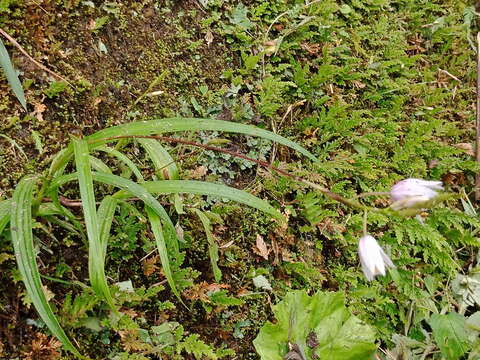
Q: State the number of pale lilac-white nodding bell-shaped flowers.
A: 2